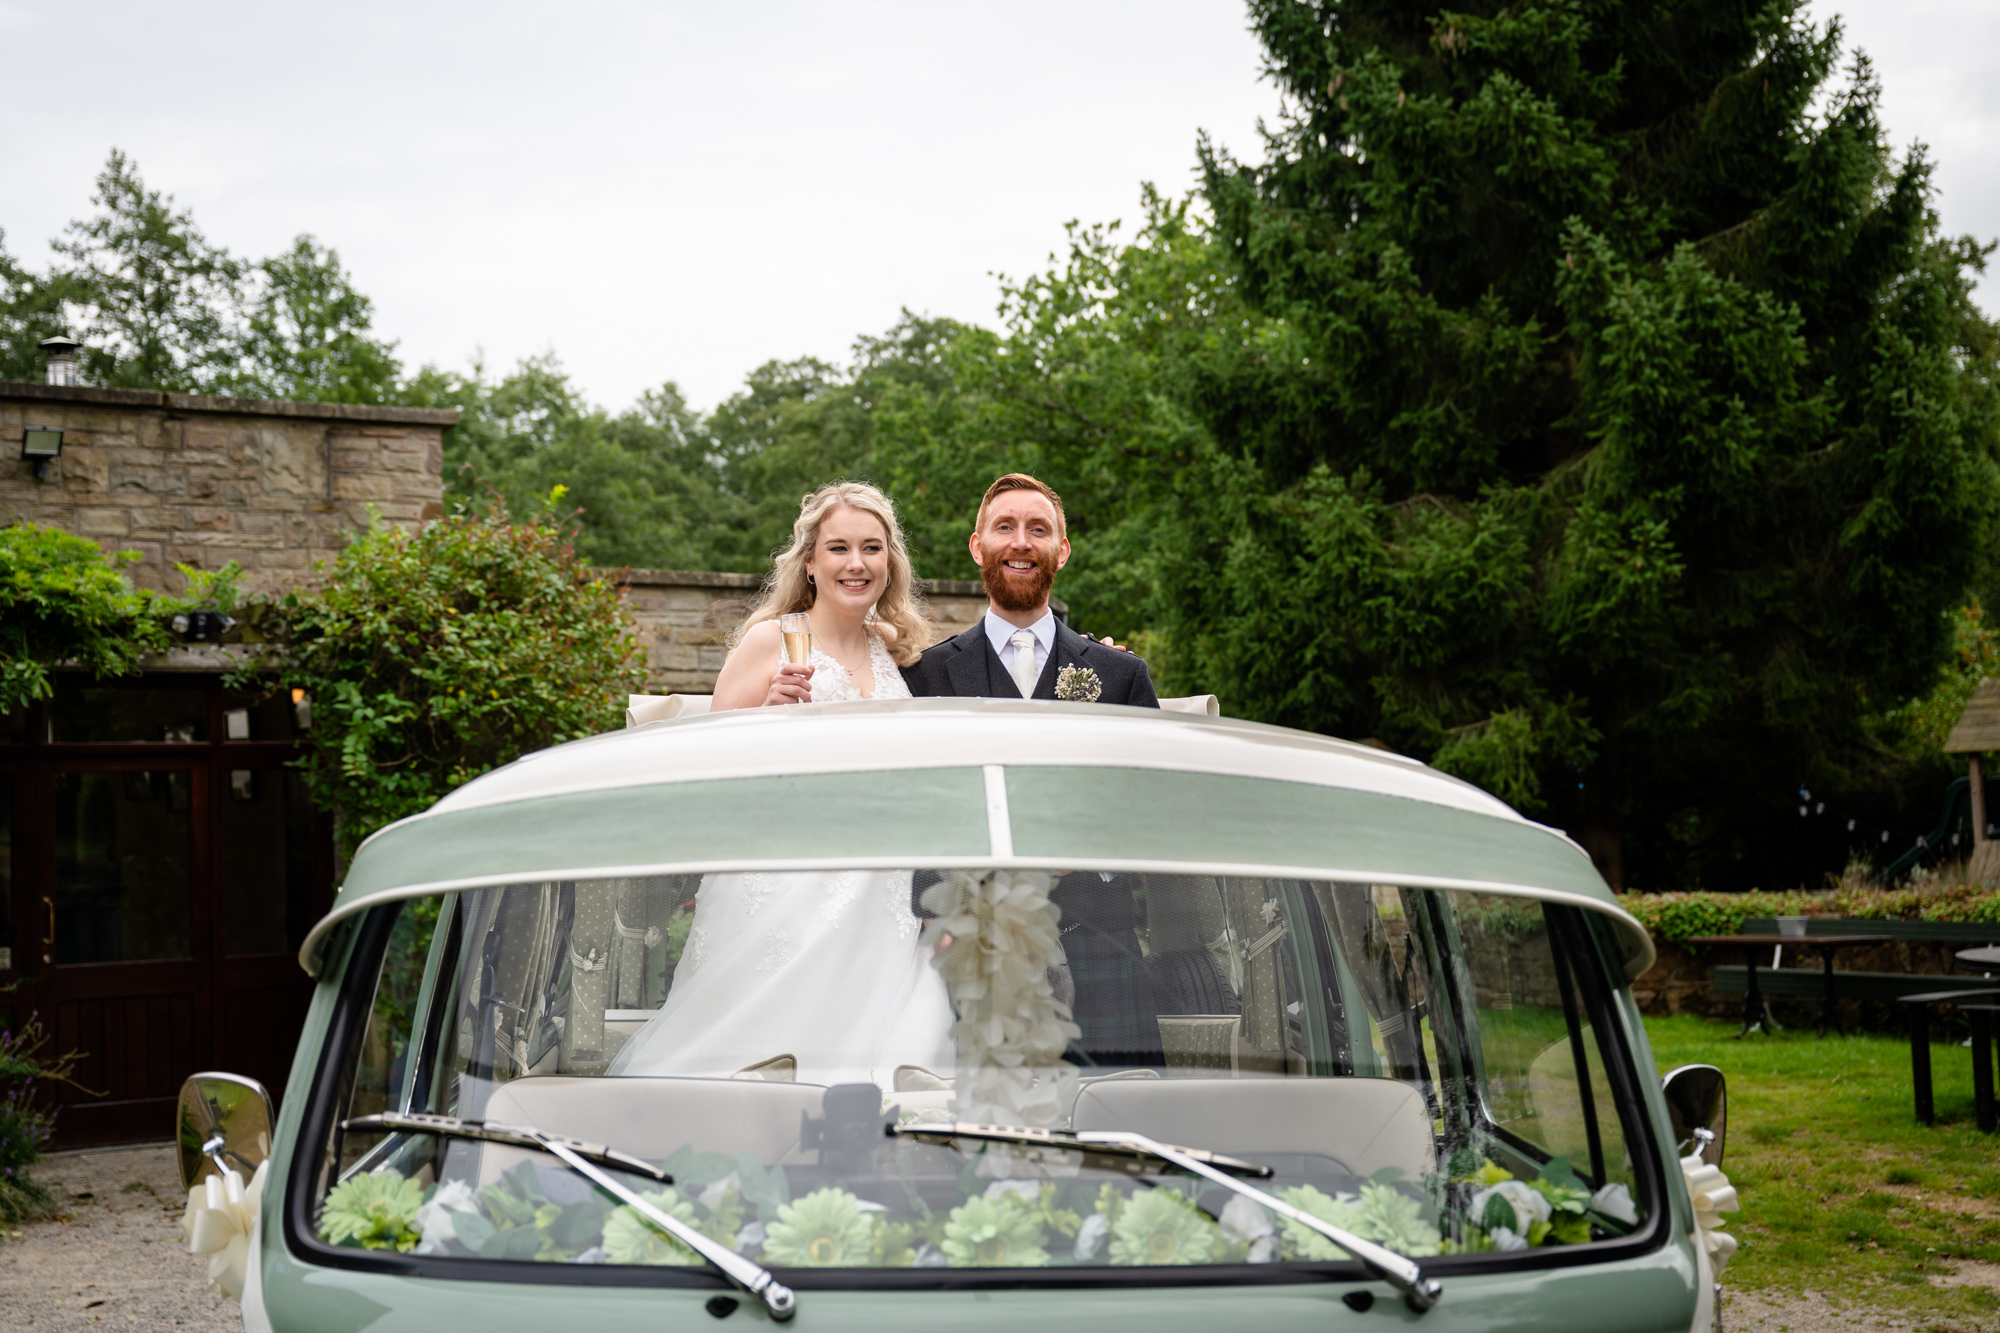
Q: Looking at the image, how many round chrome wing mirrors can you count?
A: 2